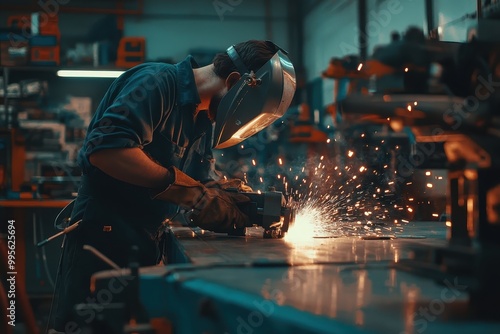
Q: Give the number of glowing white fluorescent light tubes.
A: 1